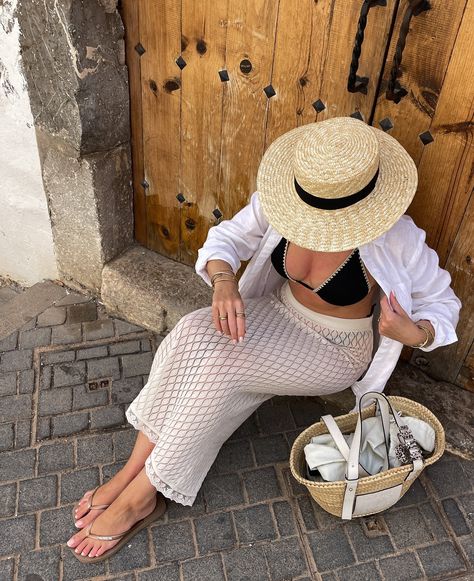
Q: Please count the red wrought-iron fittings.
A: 0